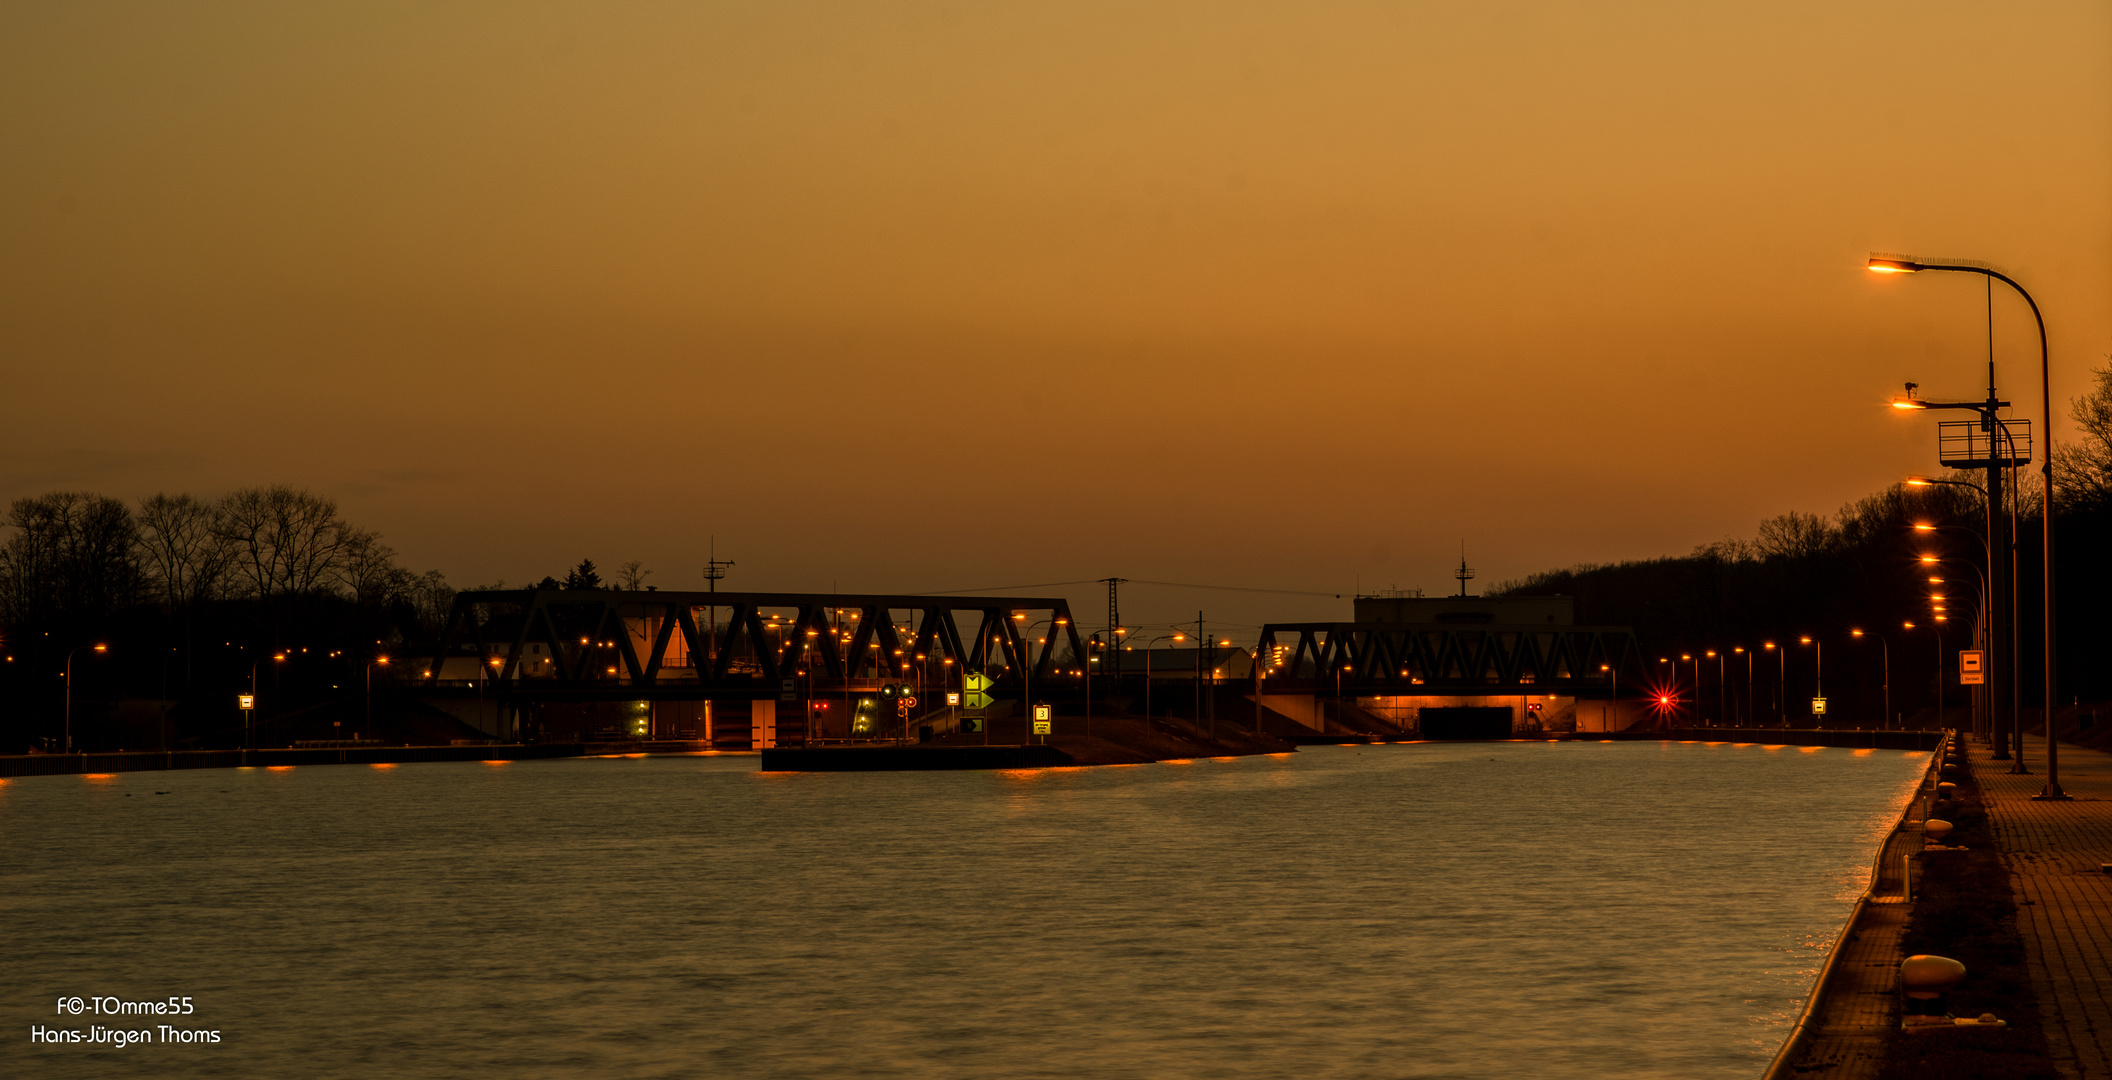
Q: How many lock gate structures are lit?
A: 2